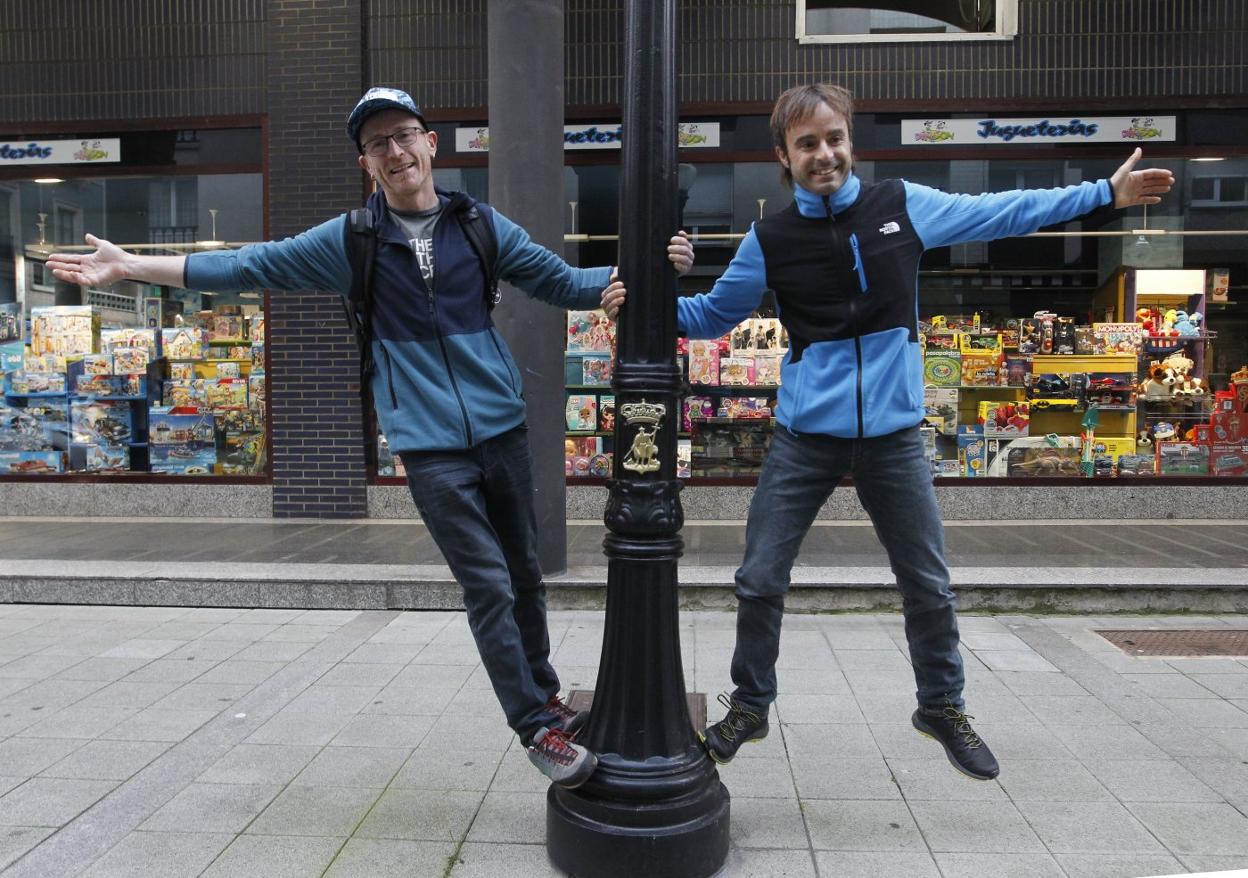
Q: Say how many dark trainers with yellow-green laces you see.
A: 2